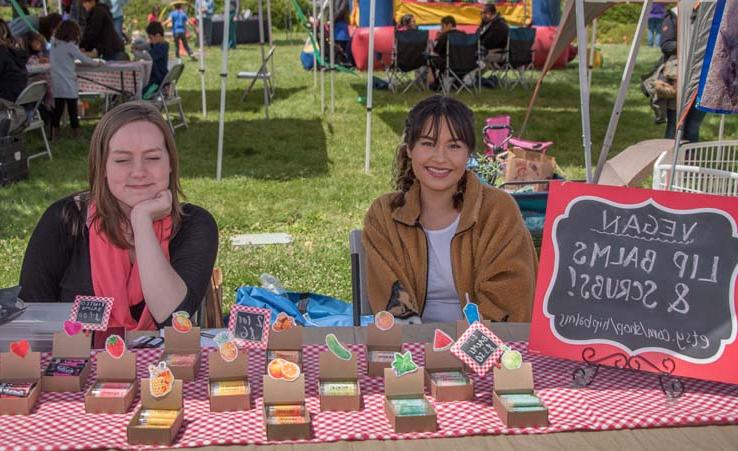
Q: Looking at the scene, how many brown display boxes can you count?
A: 14